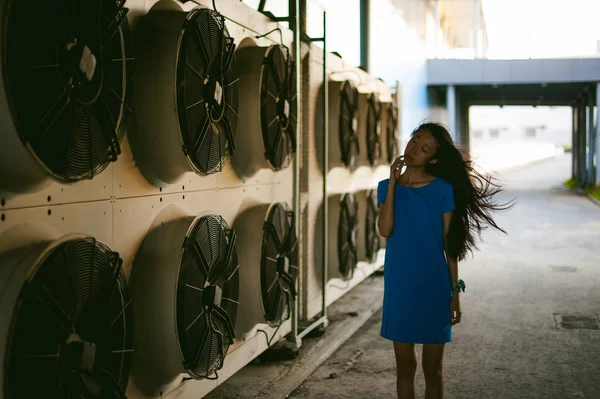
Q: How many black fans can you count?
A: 11